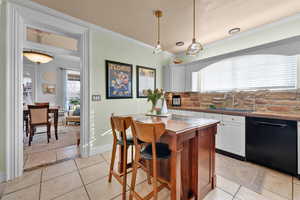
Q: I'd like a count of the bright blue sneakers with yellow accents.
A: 0